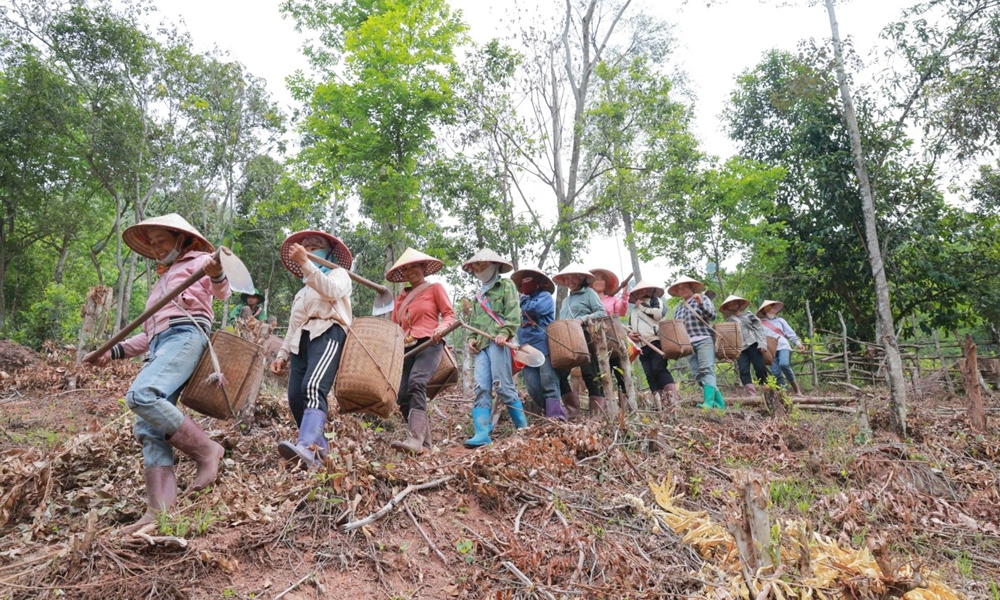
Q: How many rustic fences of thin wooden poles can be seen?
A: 1